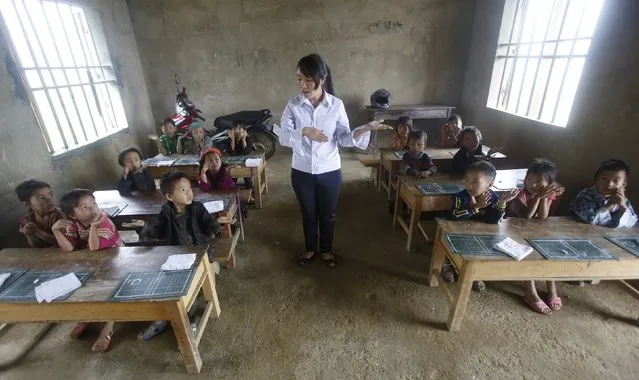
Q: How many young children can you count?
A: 15